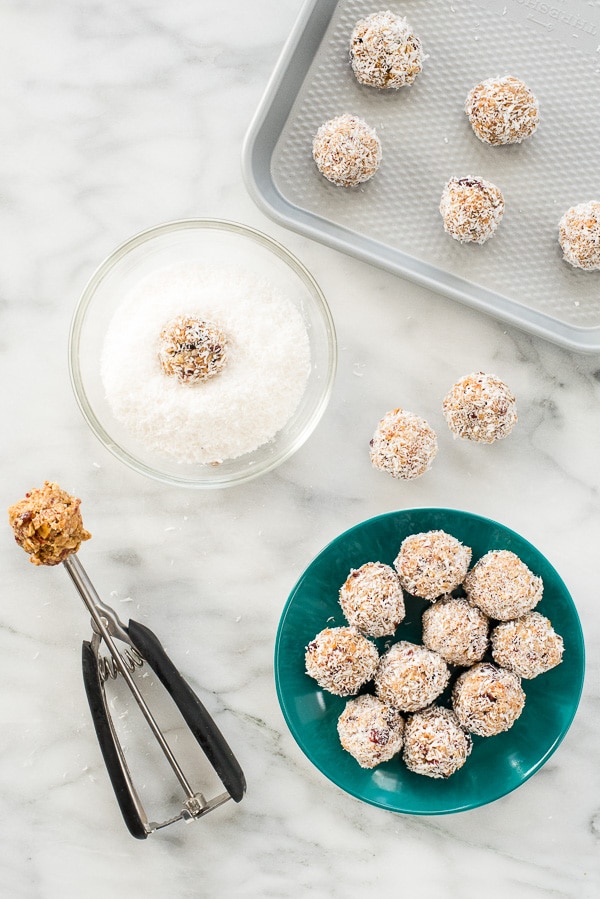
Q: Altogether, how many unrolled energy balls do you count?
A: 1